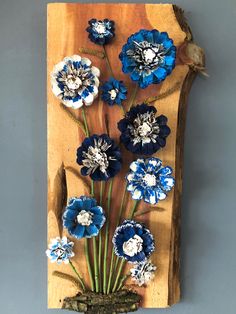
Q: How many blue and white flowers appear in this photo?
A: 11